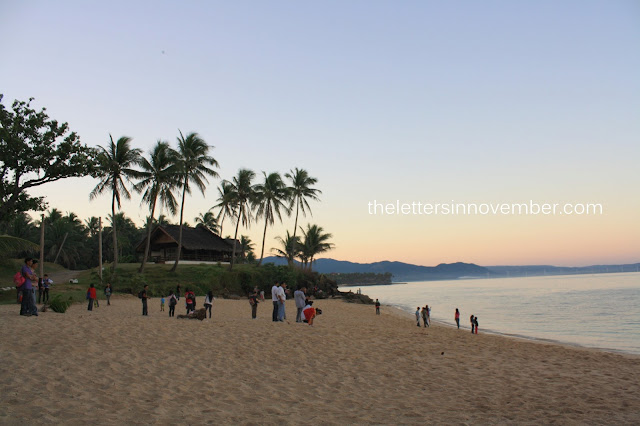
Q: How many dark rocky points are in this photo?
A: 1